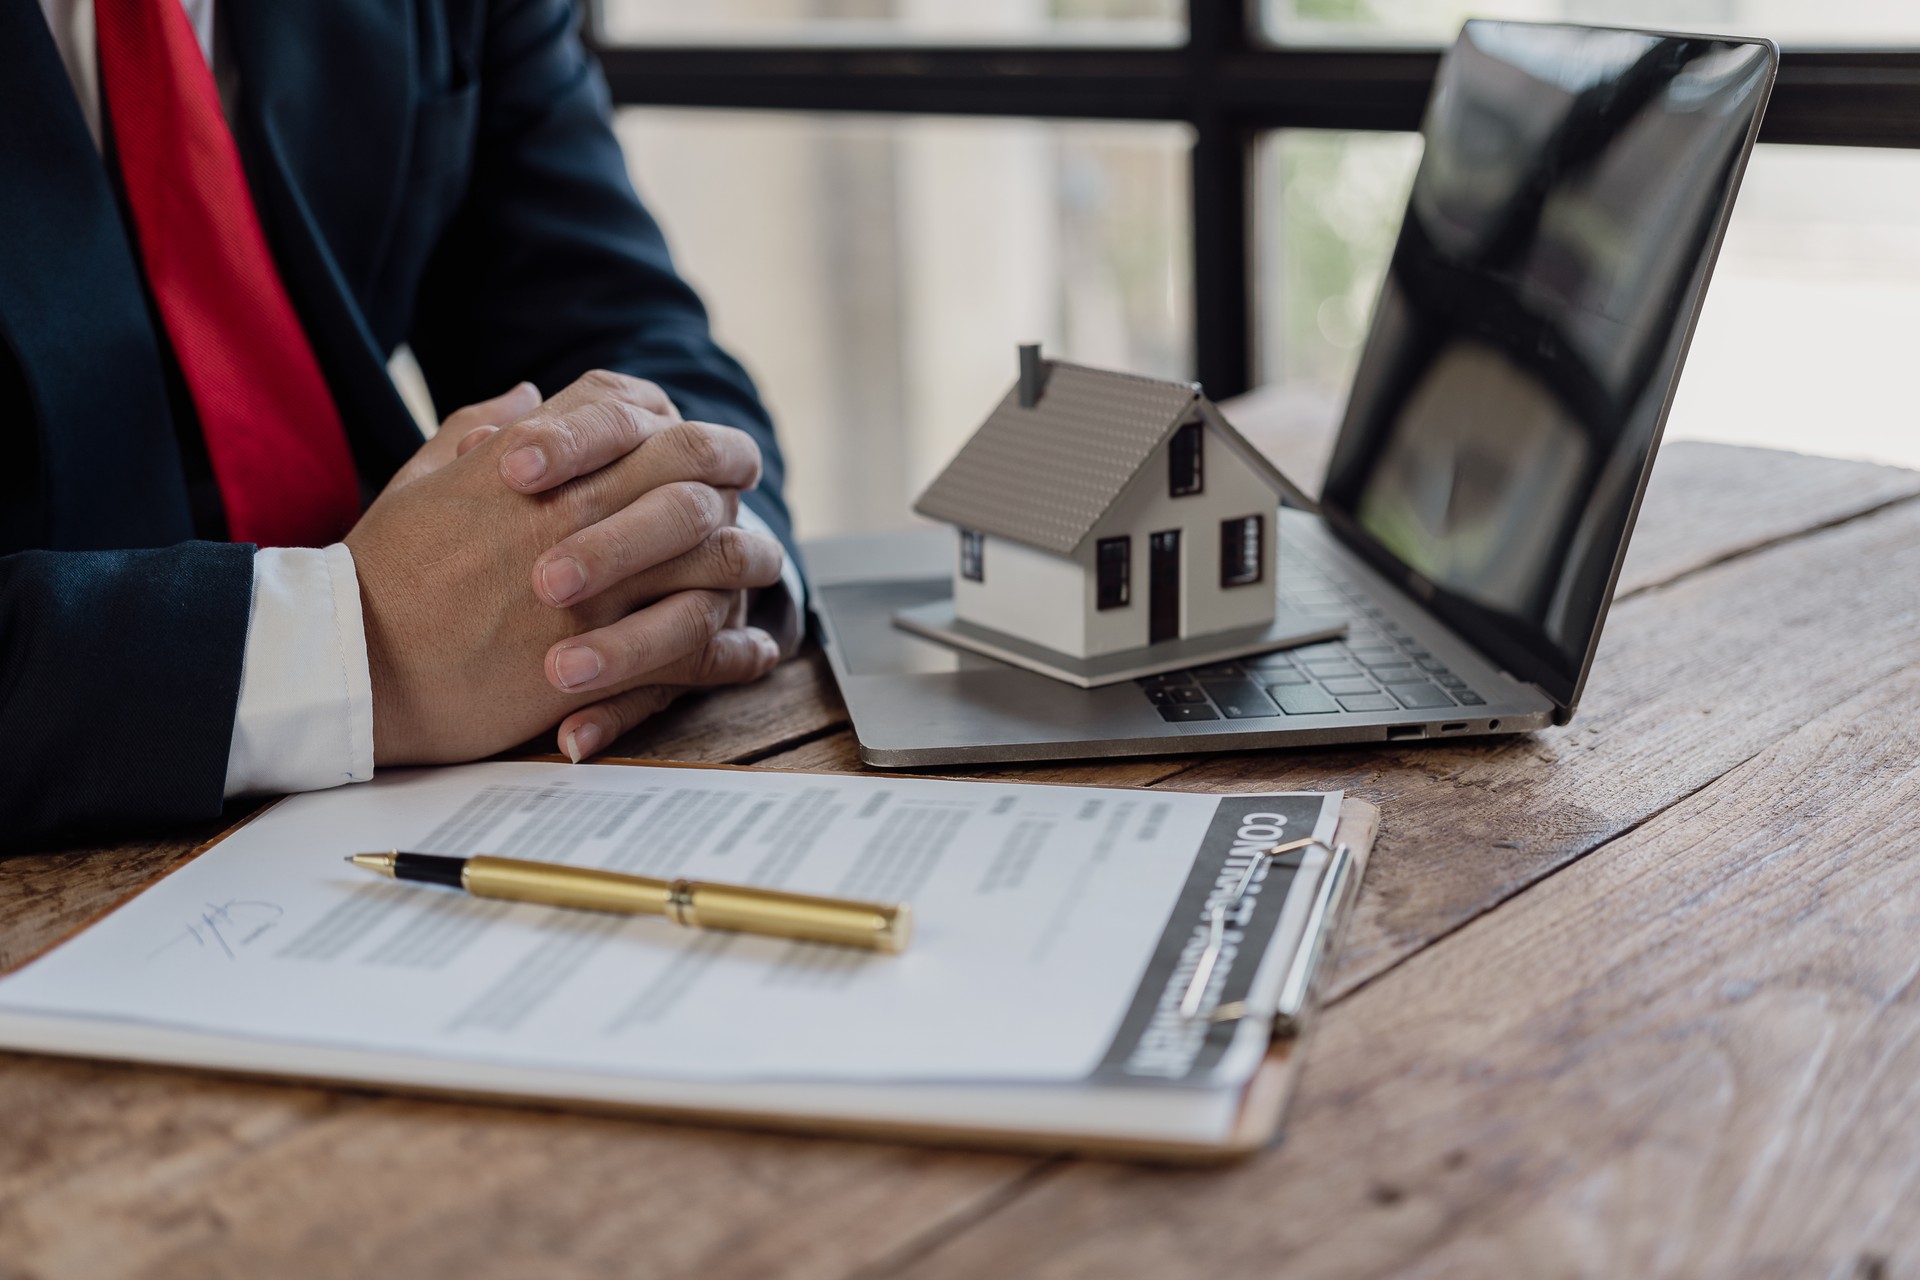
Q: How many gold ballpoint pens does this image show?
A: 1